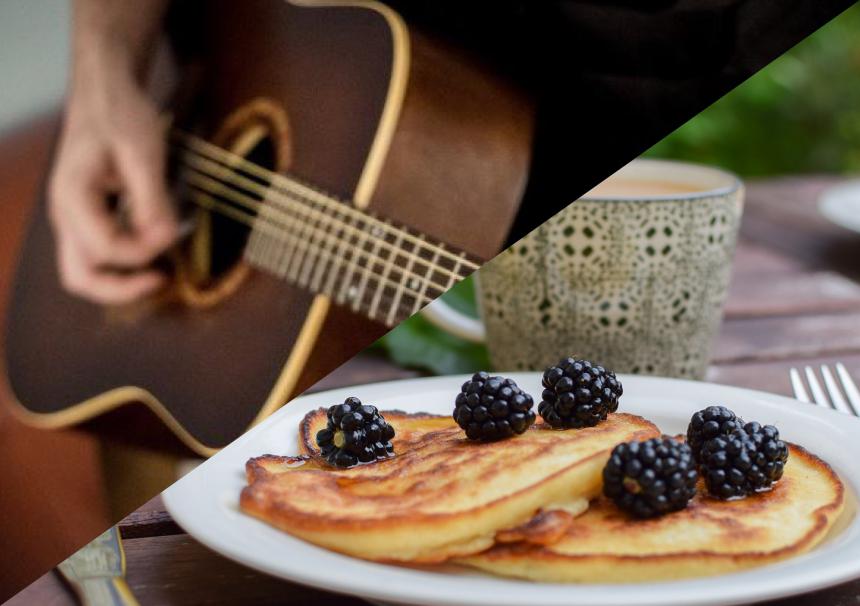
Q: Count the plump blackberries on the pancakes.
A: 6